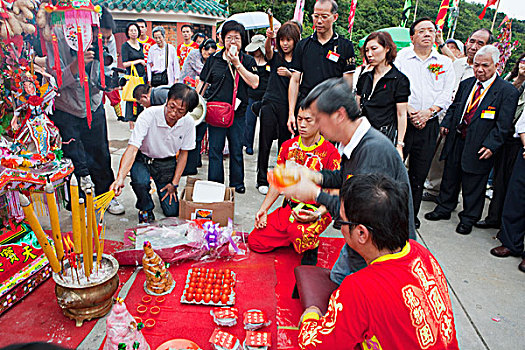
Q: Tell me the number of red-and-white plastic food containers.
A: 4